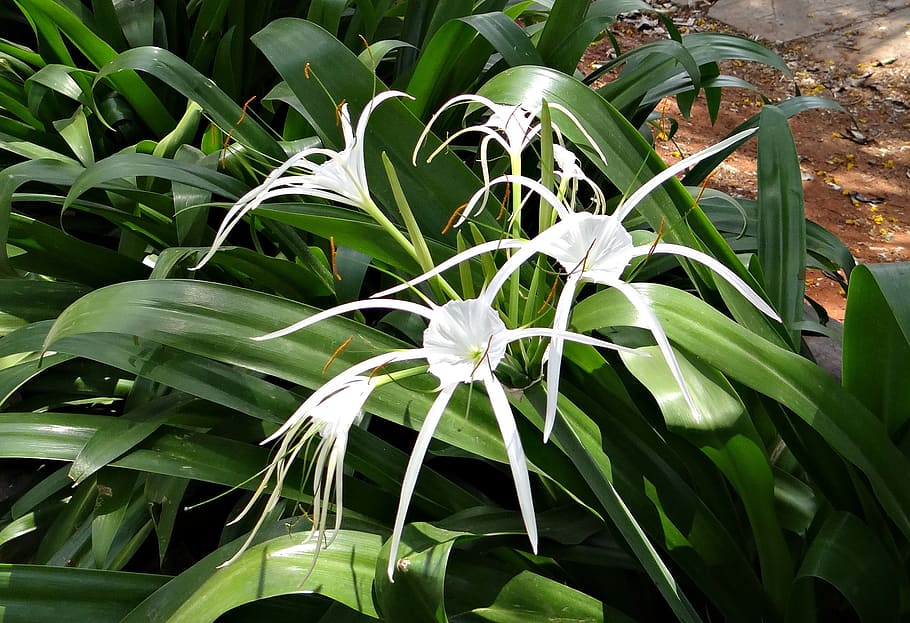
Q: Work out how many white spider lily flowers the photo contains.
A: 6